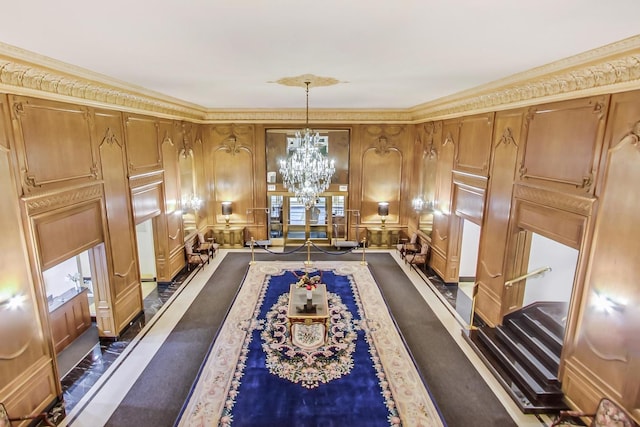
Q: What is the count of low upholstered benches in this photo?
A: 0